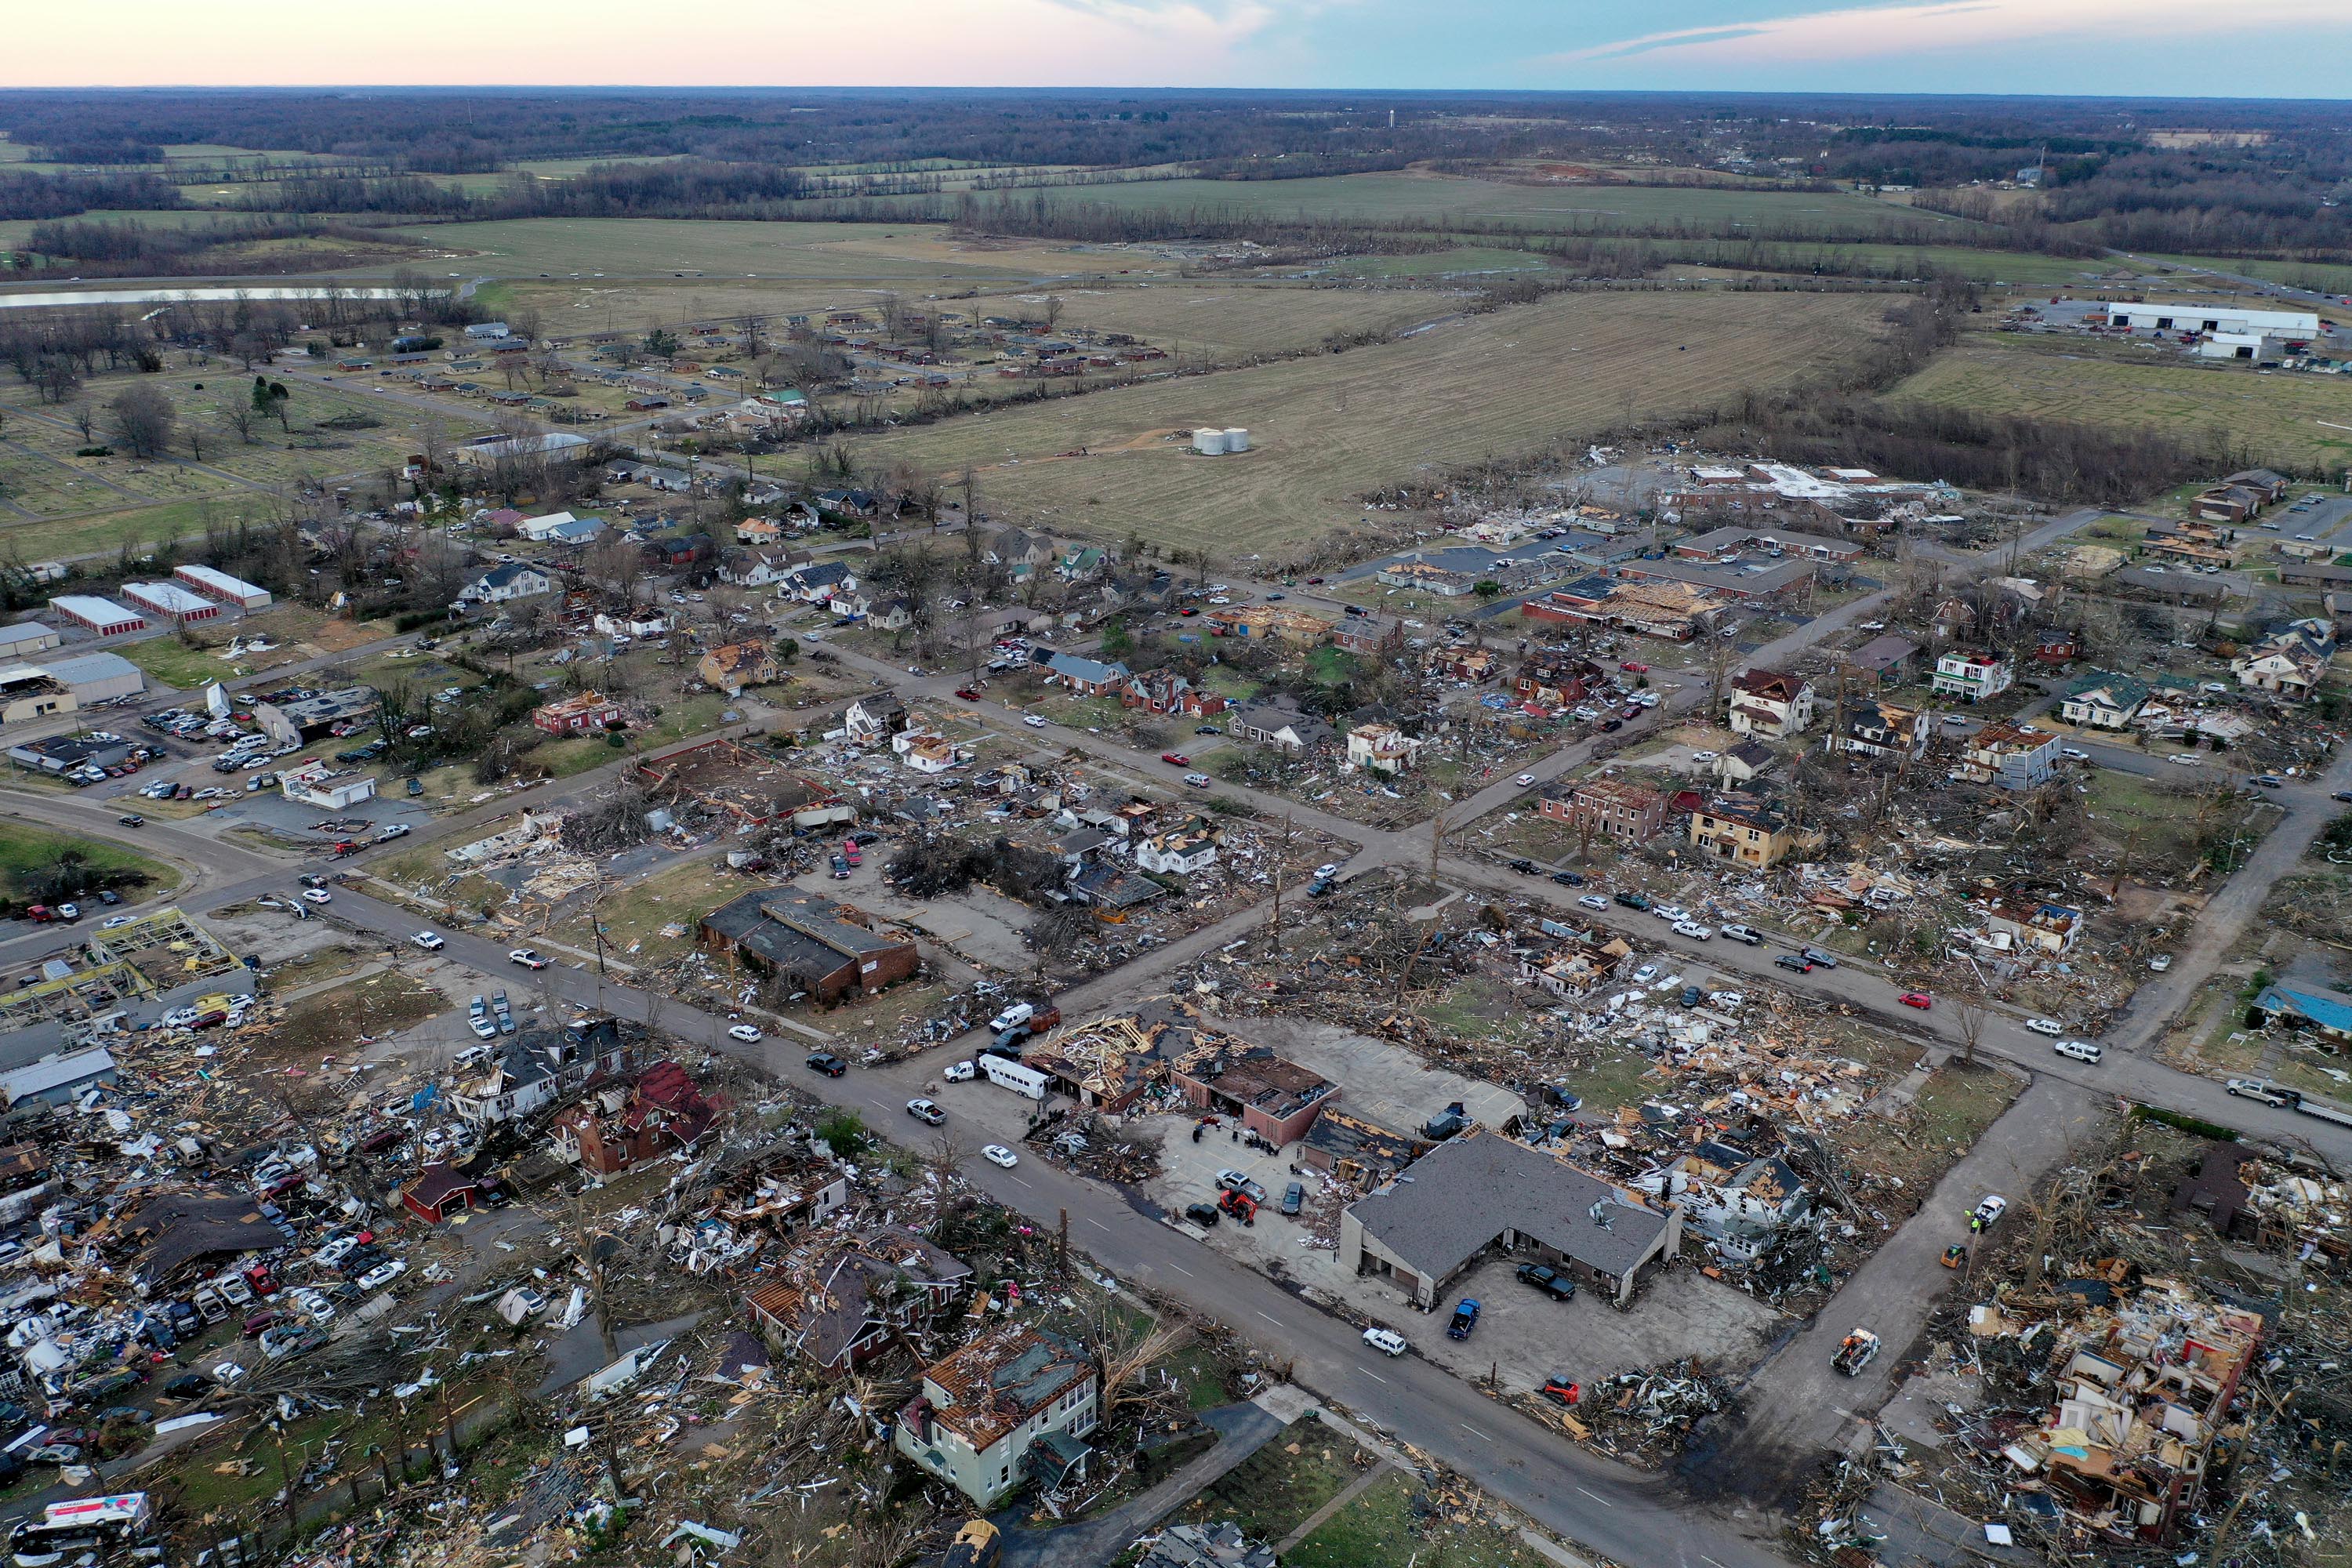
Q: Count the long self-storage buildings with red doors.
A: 3